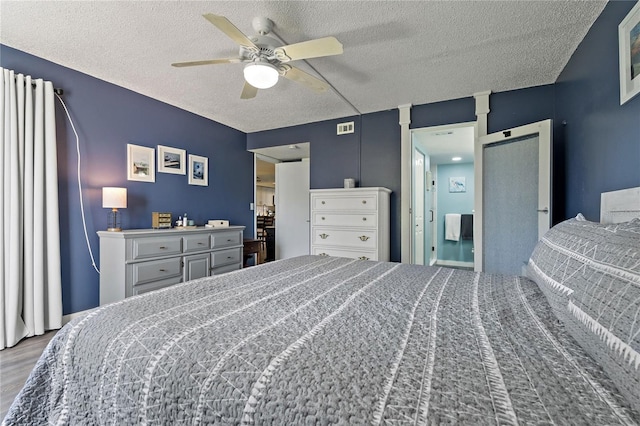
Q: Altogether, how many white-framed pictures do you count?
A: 4